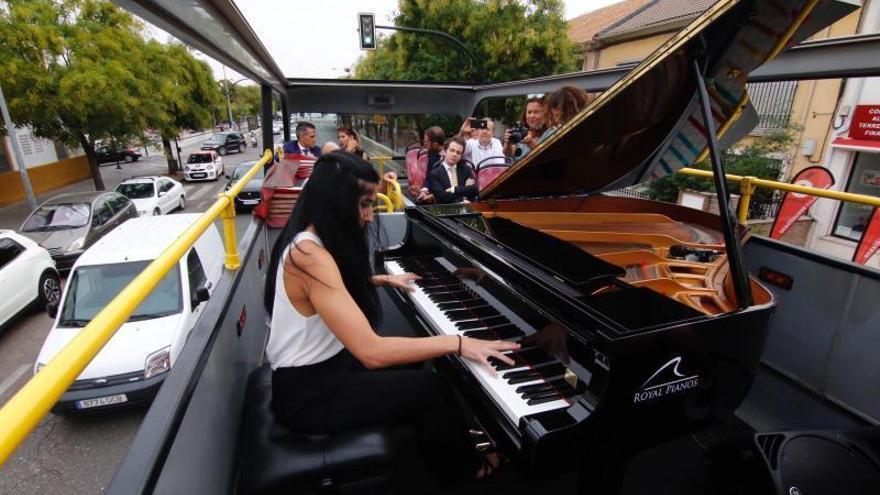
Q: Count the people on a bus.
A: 9